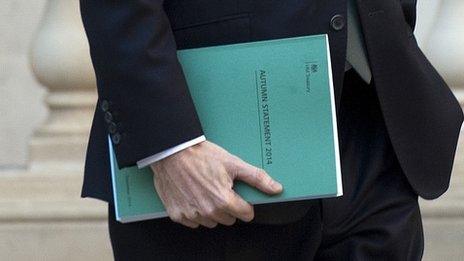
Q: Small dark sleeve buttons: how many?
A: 4